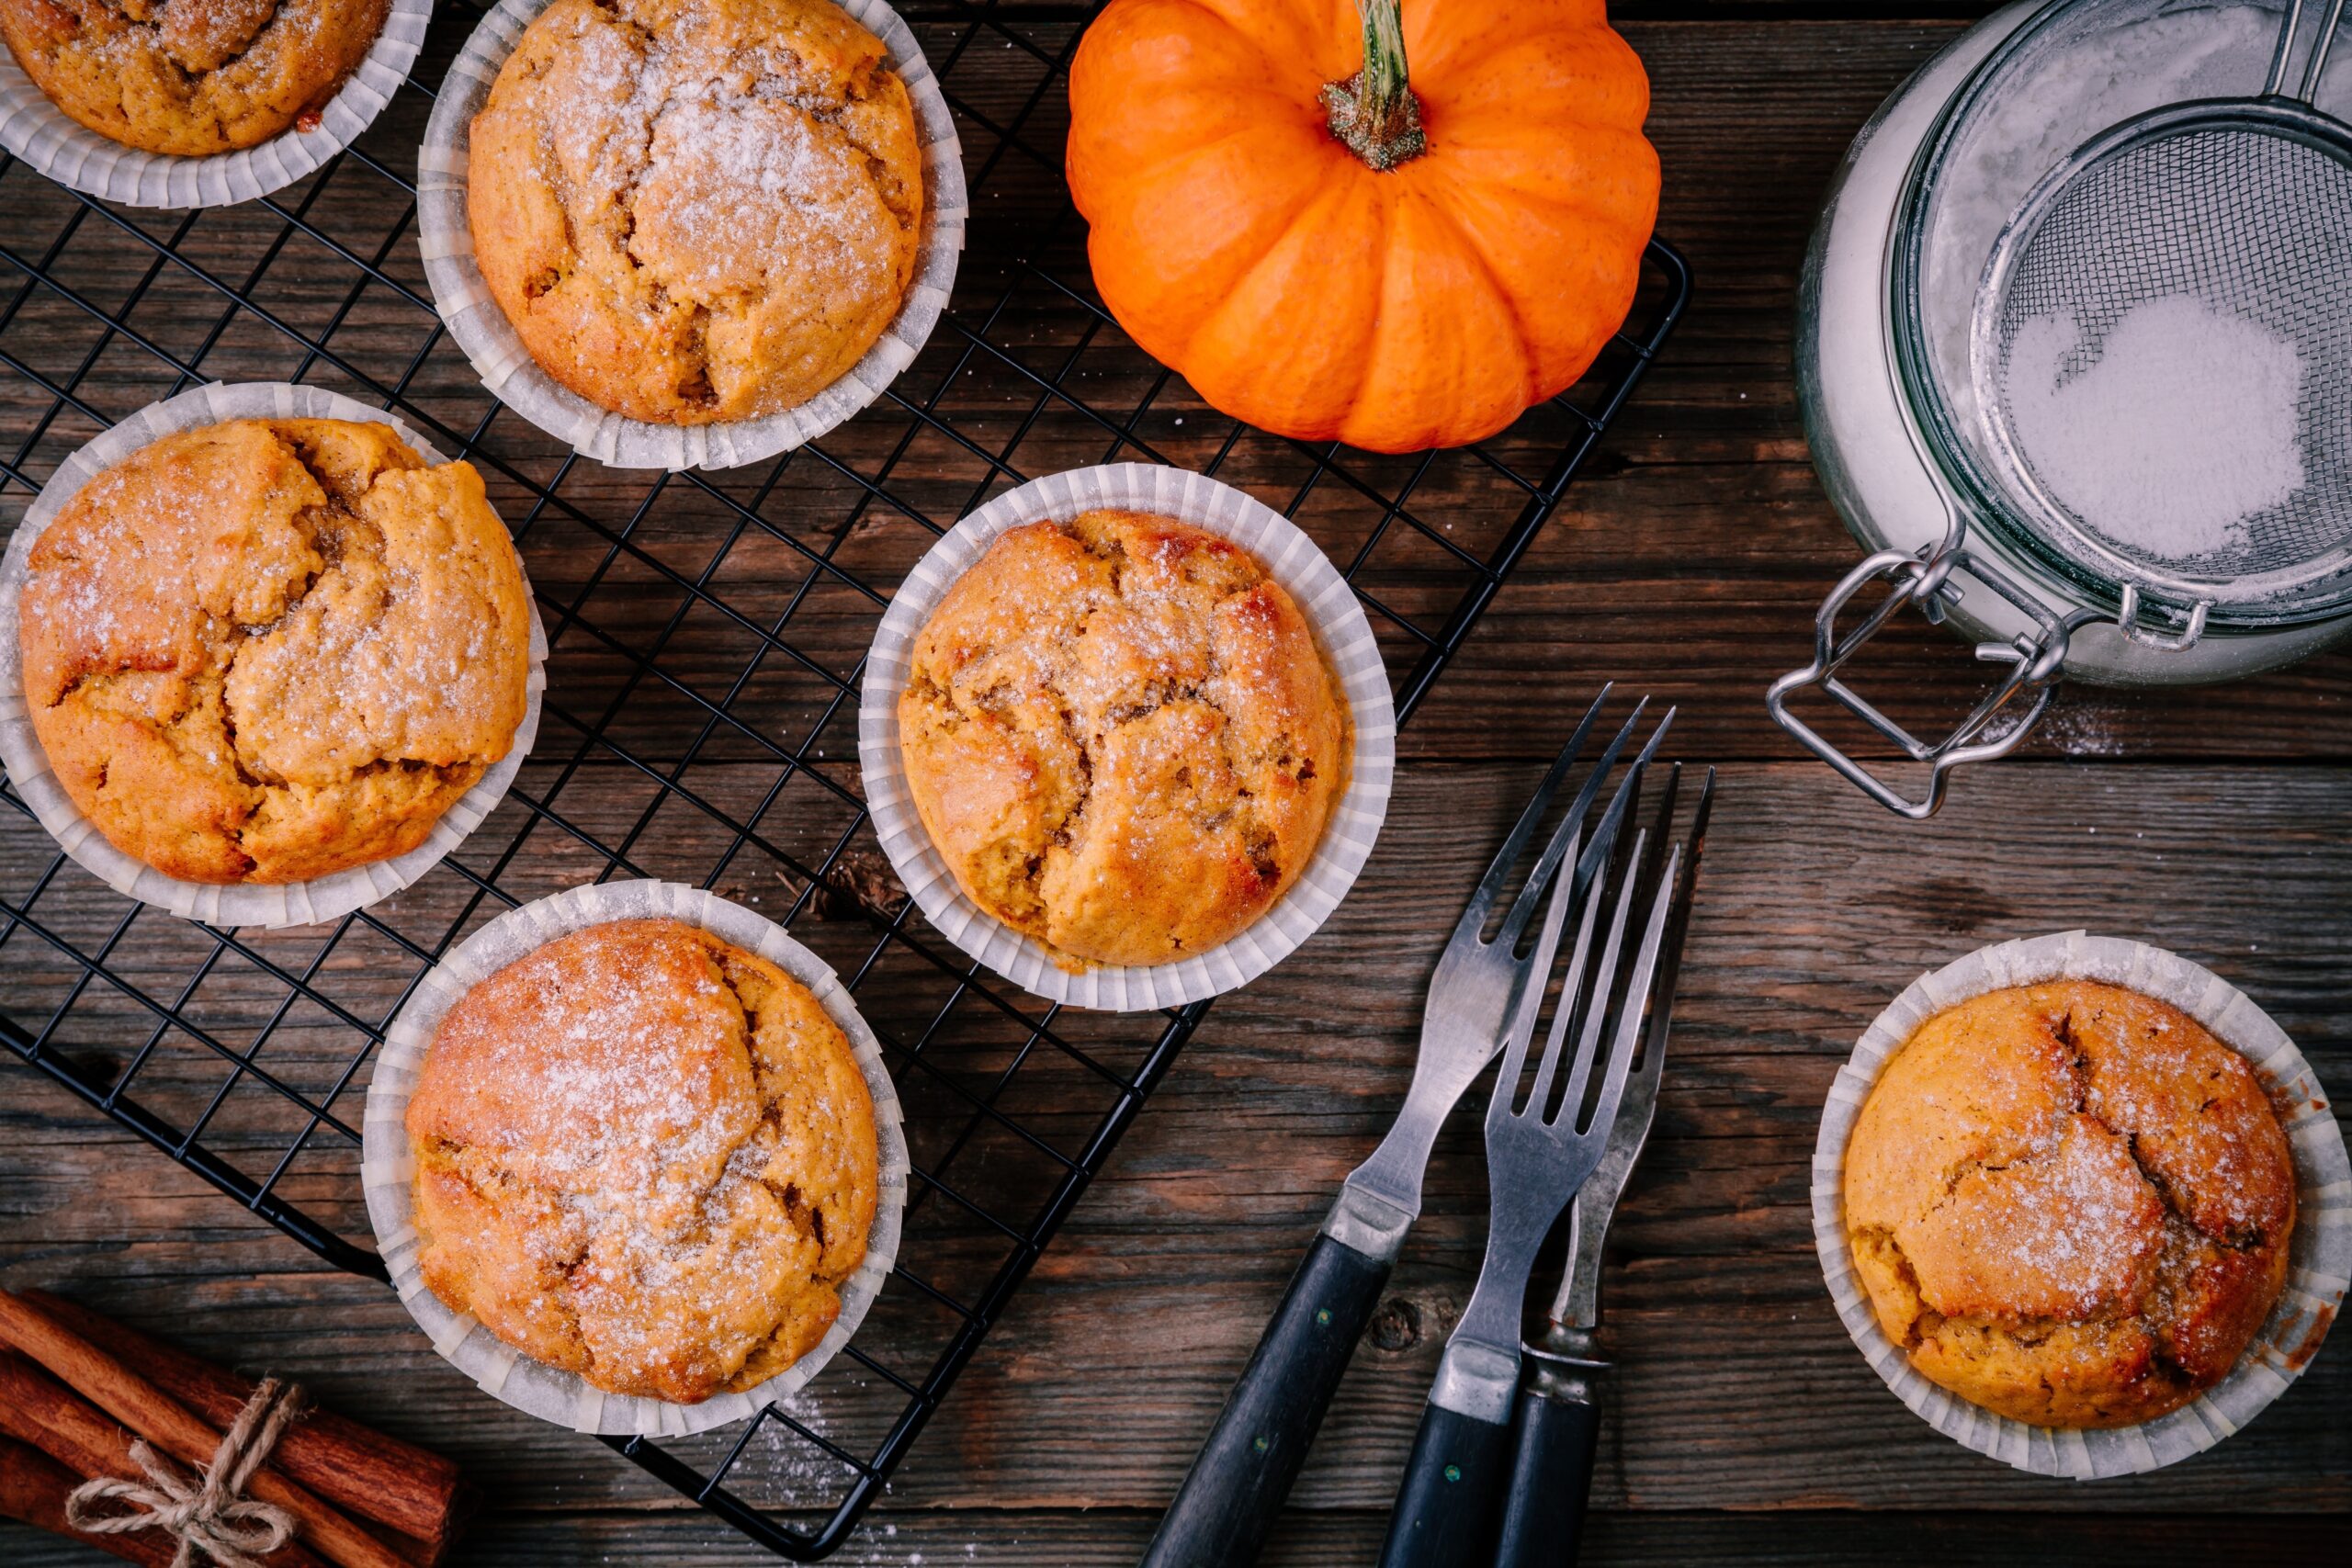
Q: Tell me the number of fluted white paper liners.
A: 6